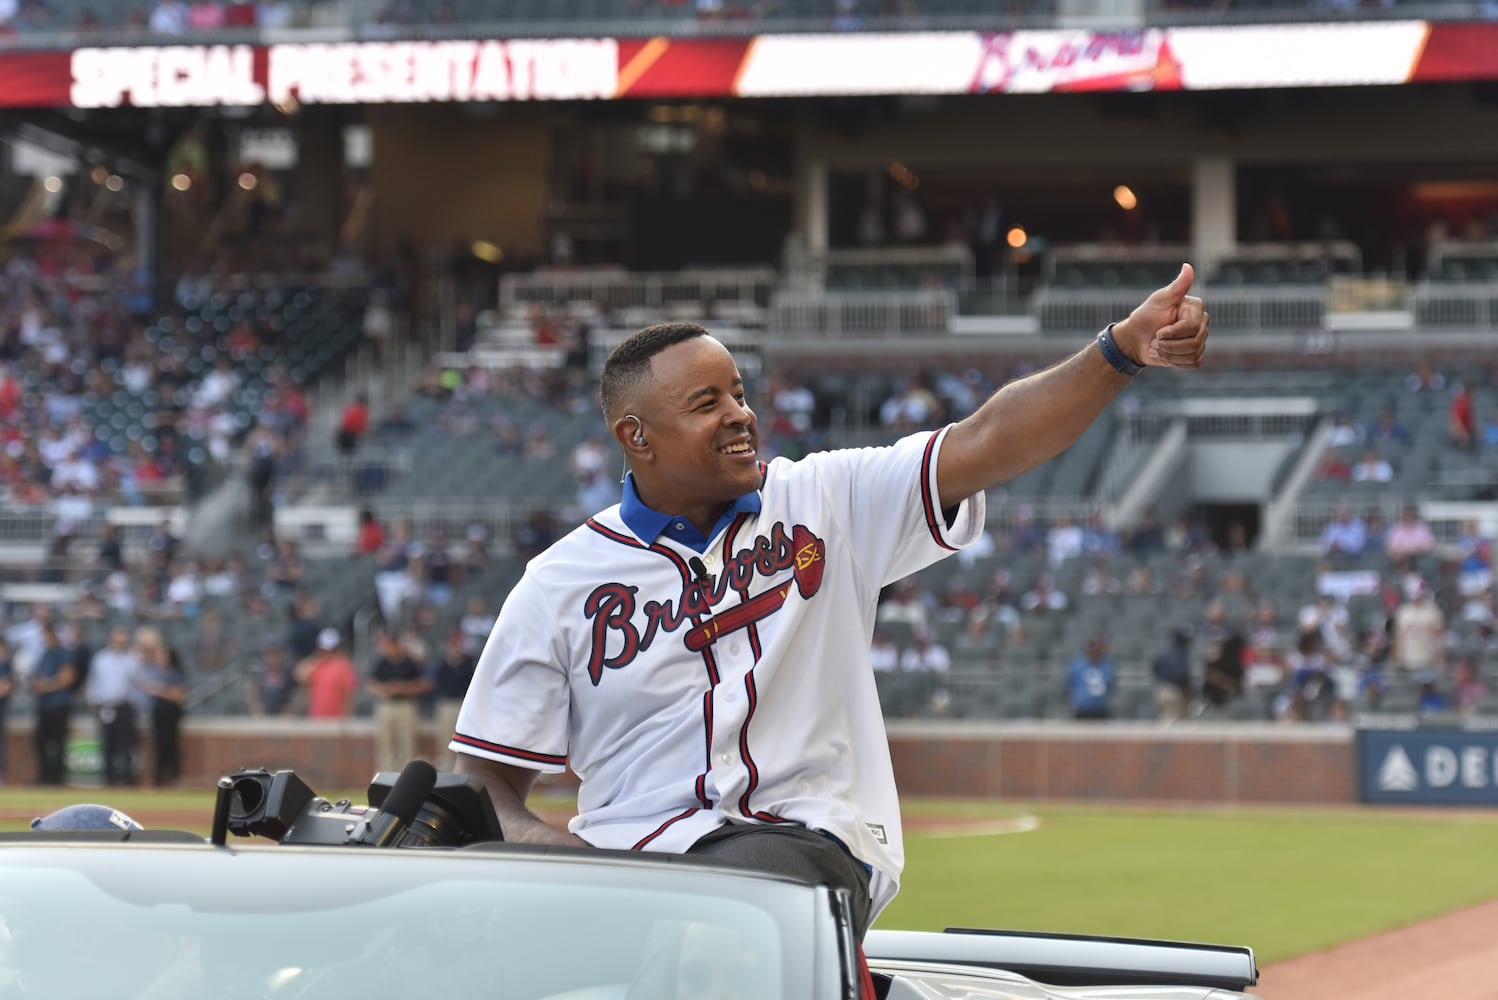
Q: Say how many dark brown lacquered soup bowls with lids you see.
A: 0